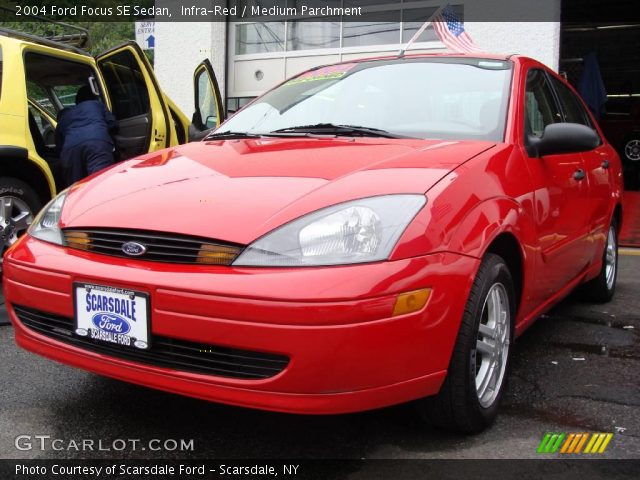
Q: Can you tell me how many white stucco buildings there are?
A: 1